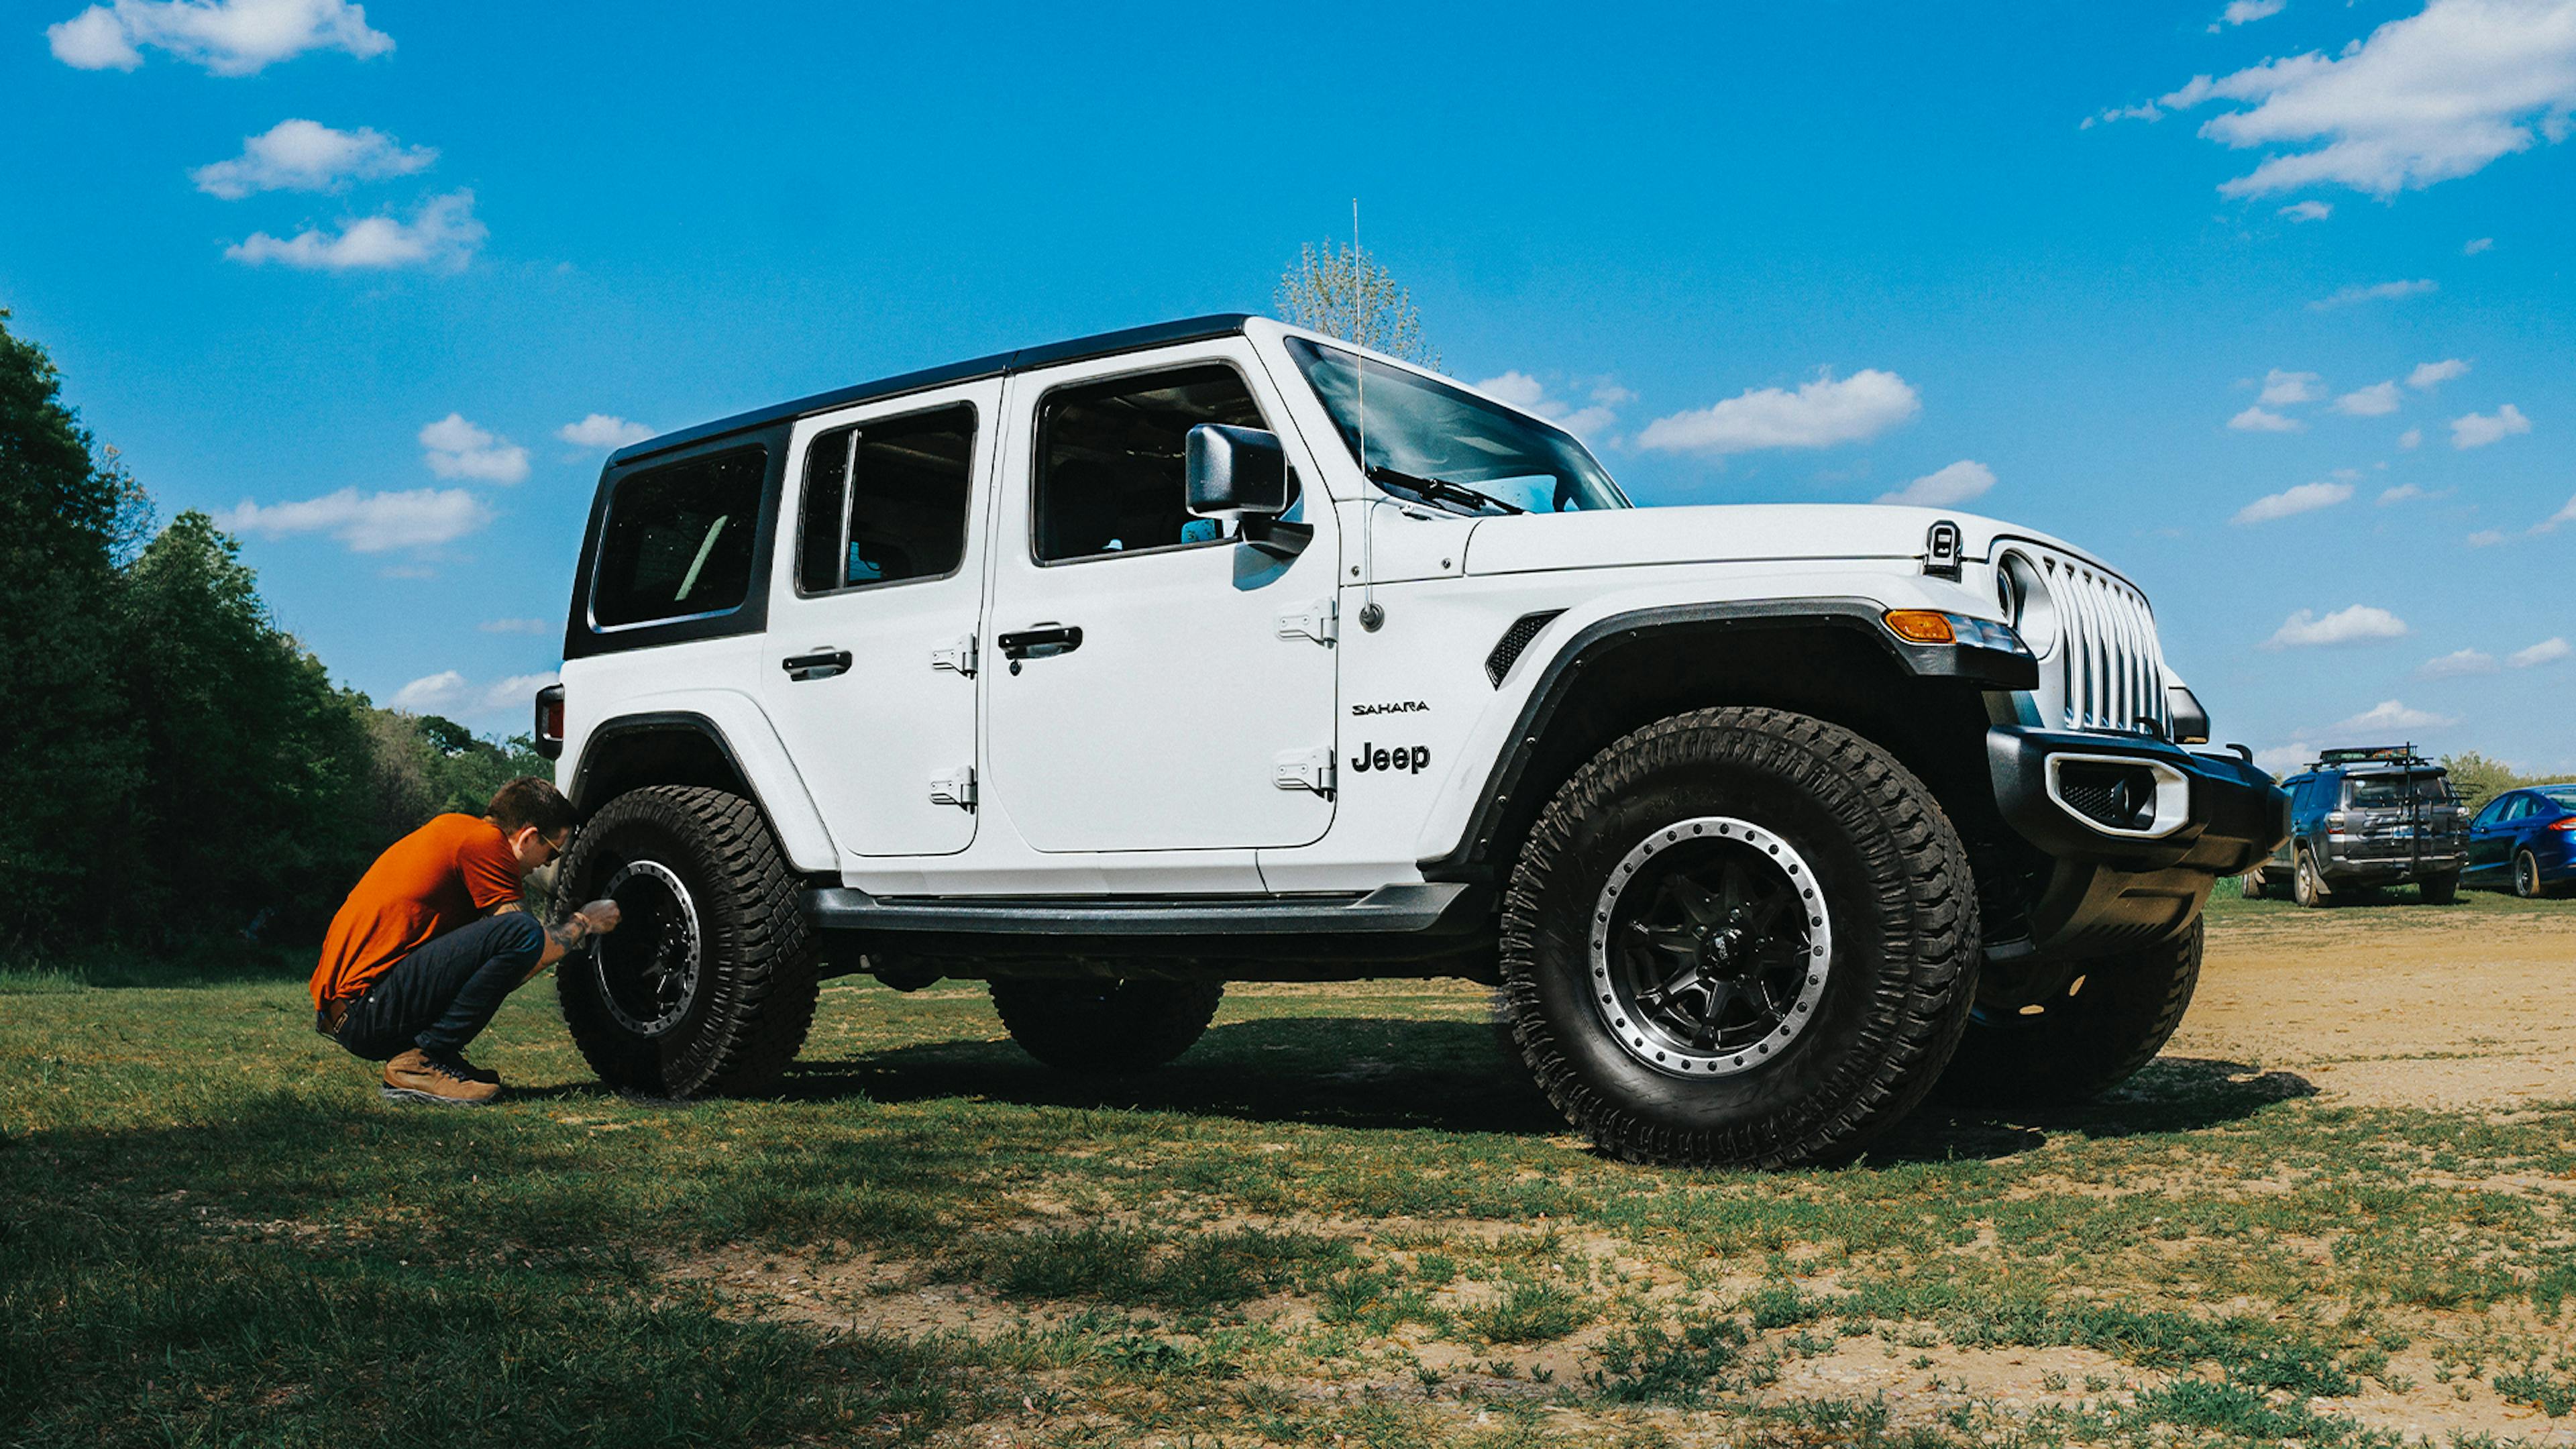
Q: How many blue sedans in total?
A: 1